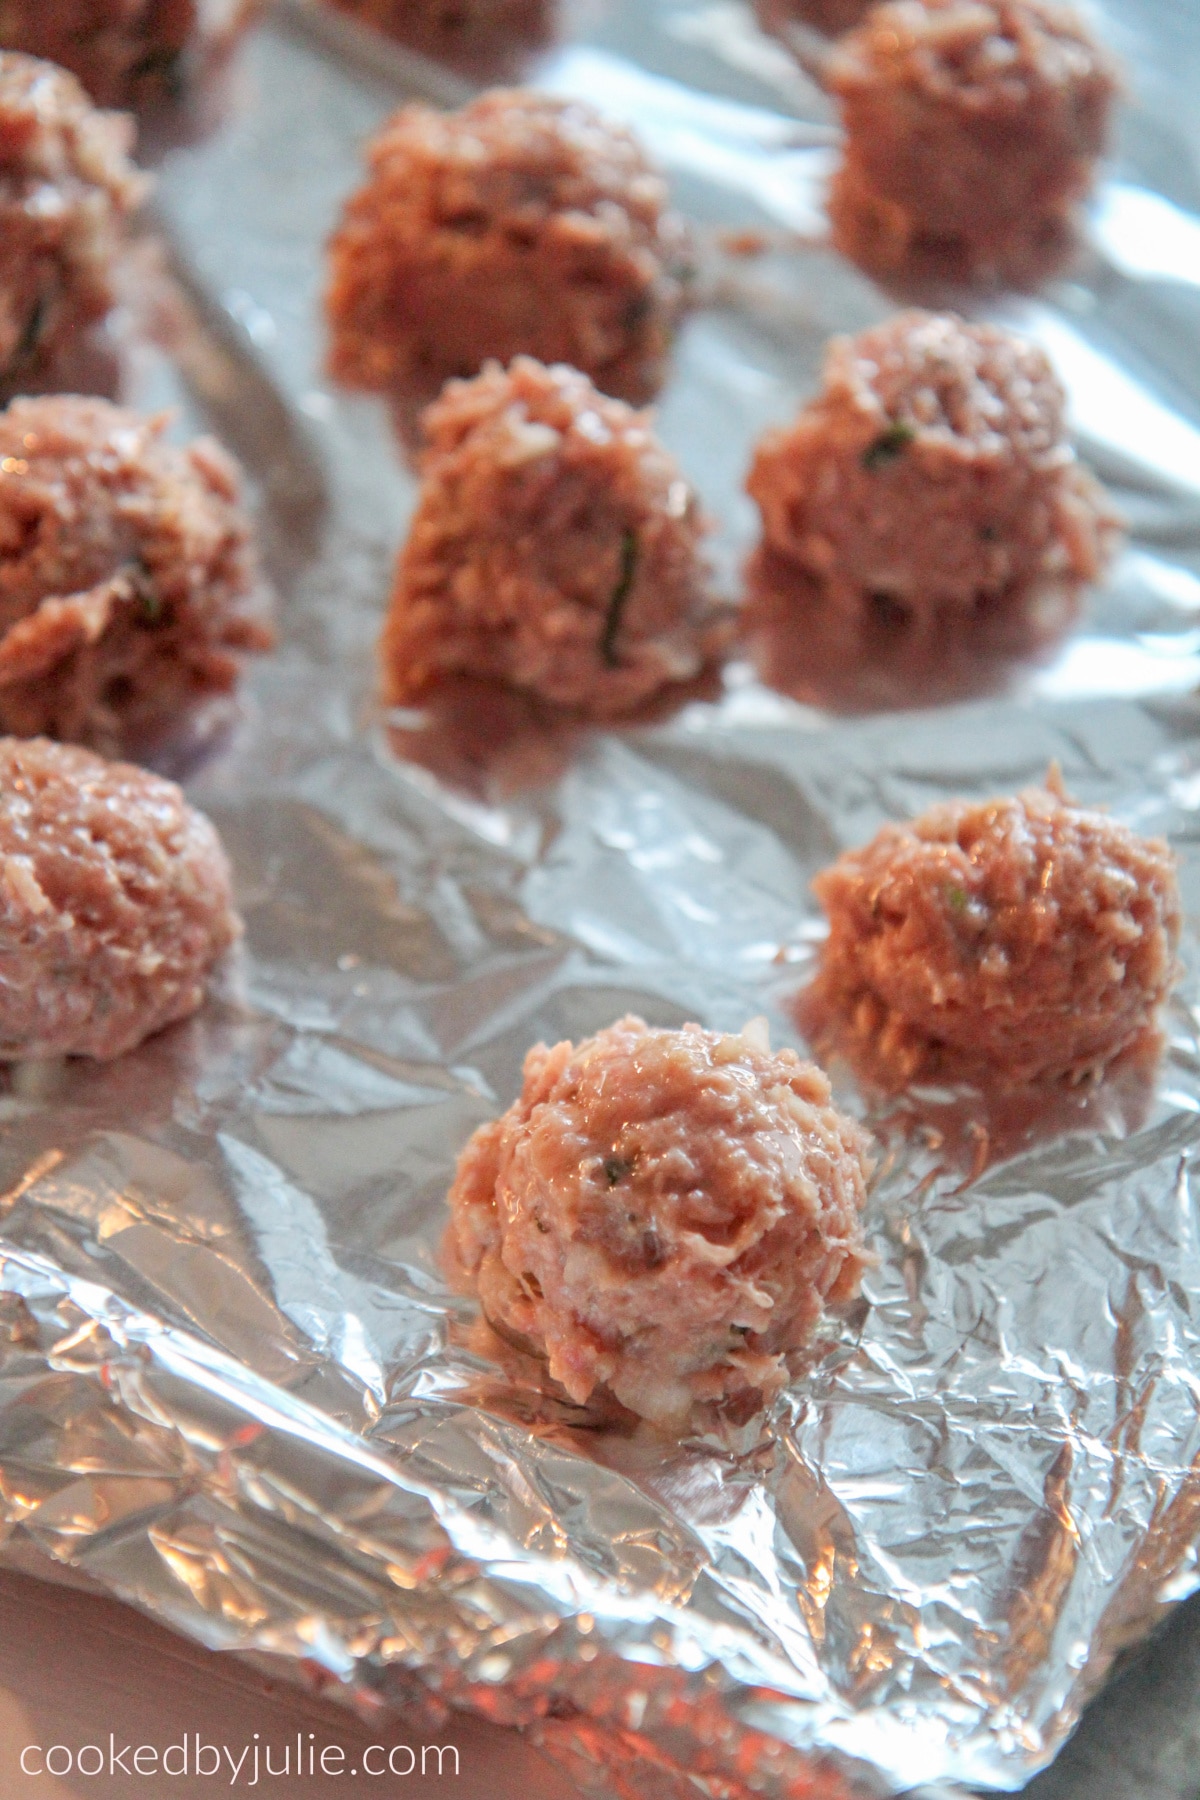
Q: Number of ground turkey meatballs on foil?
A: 12